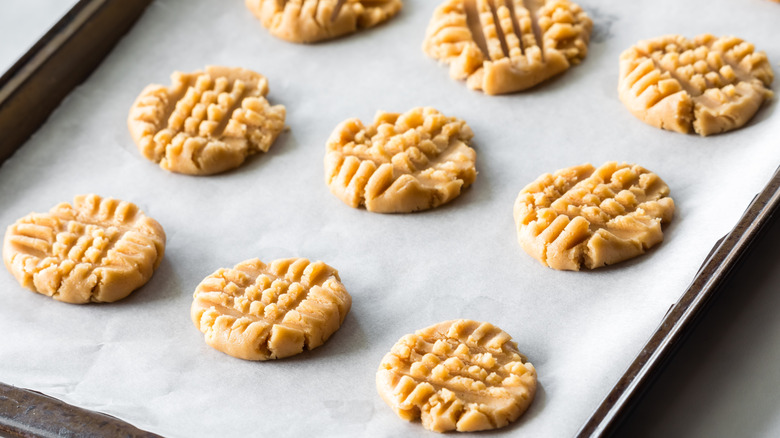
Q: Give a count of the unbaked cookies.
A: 9